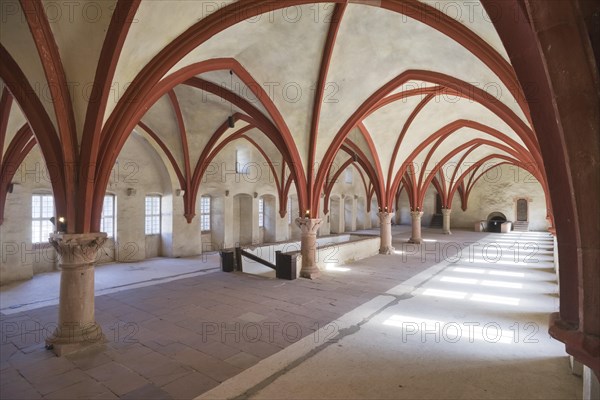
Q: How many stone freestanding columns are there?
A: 5